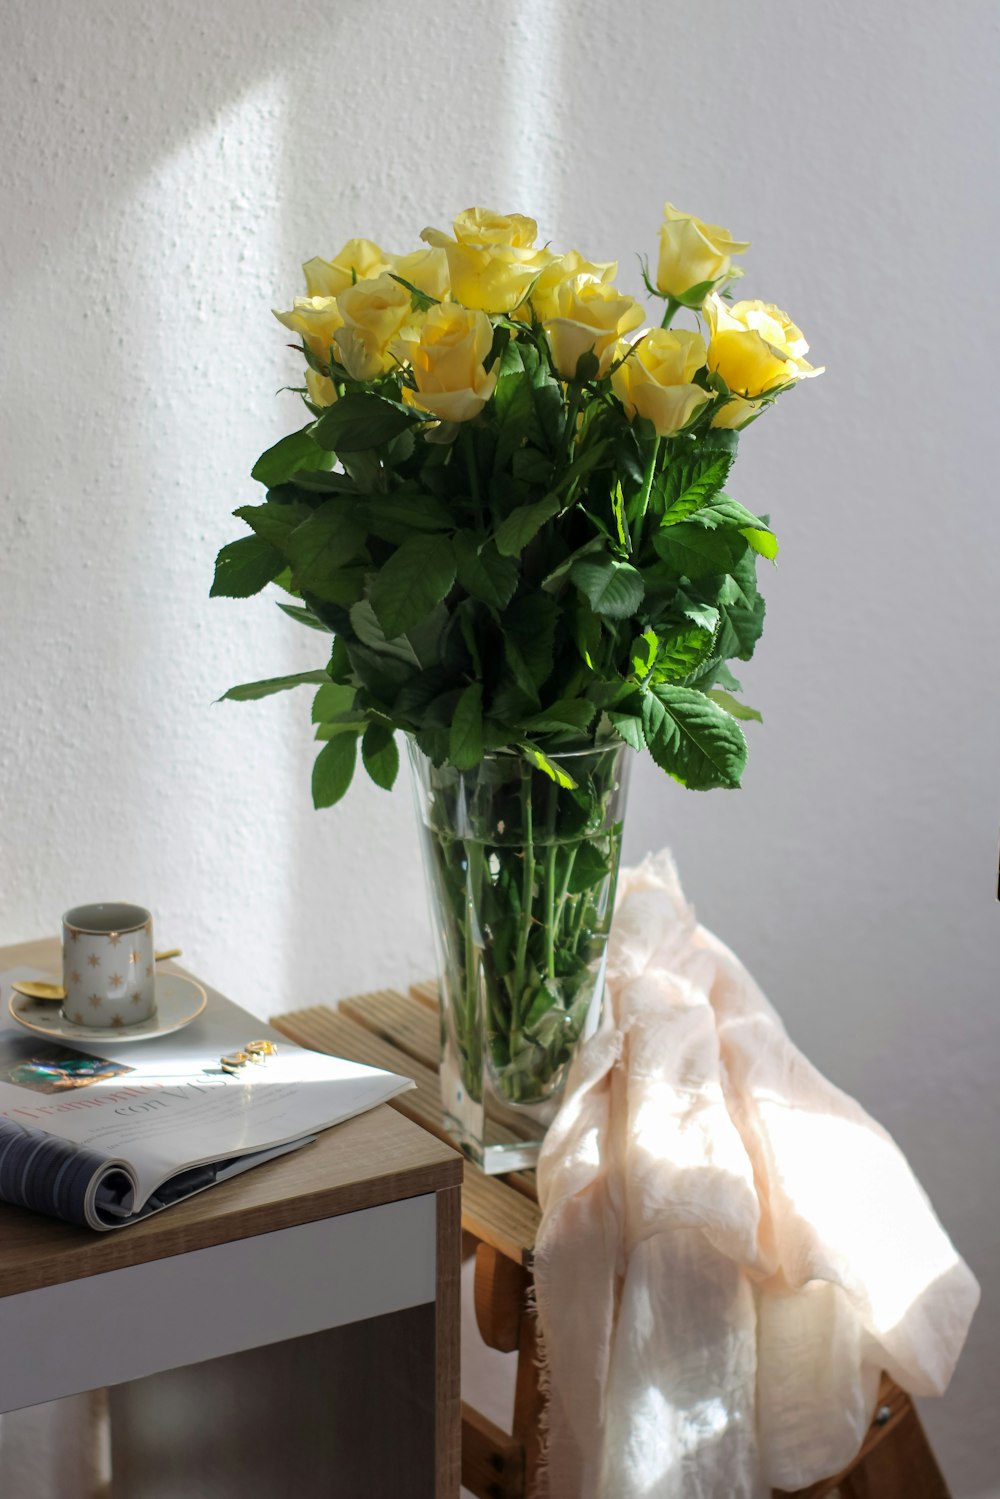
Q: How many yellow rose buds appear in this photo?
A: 13